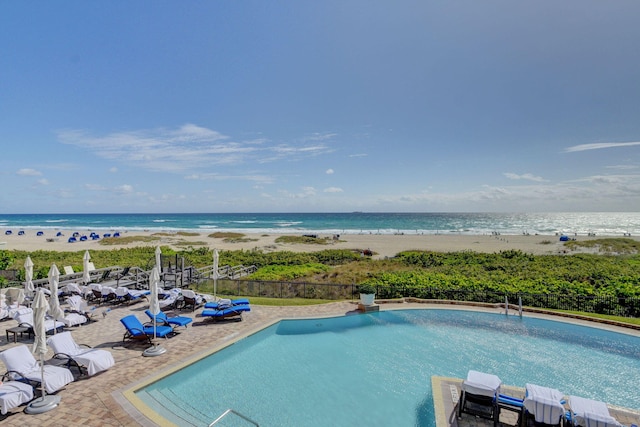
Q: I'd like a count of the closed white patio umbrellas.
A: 7